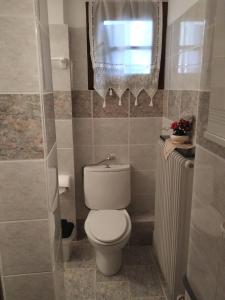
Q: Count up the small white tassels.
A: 4